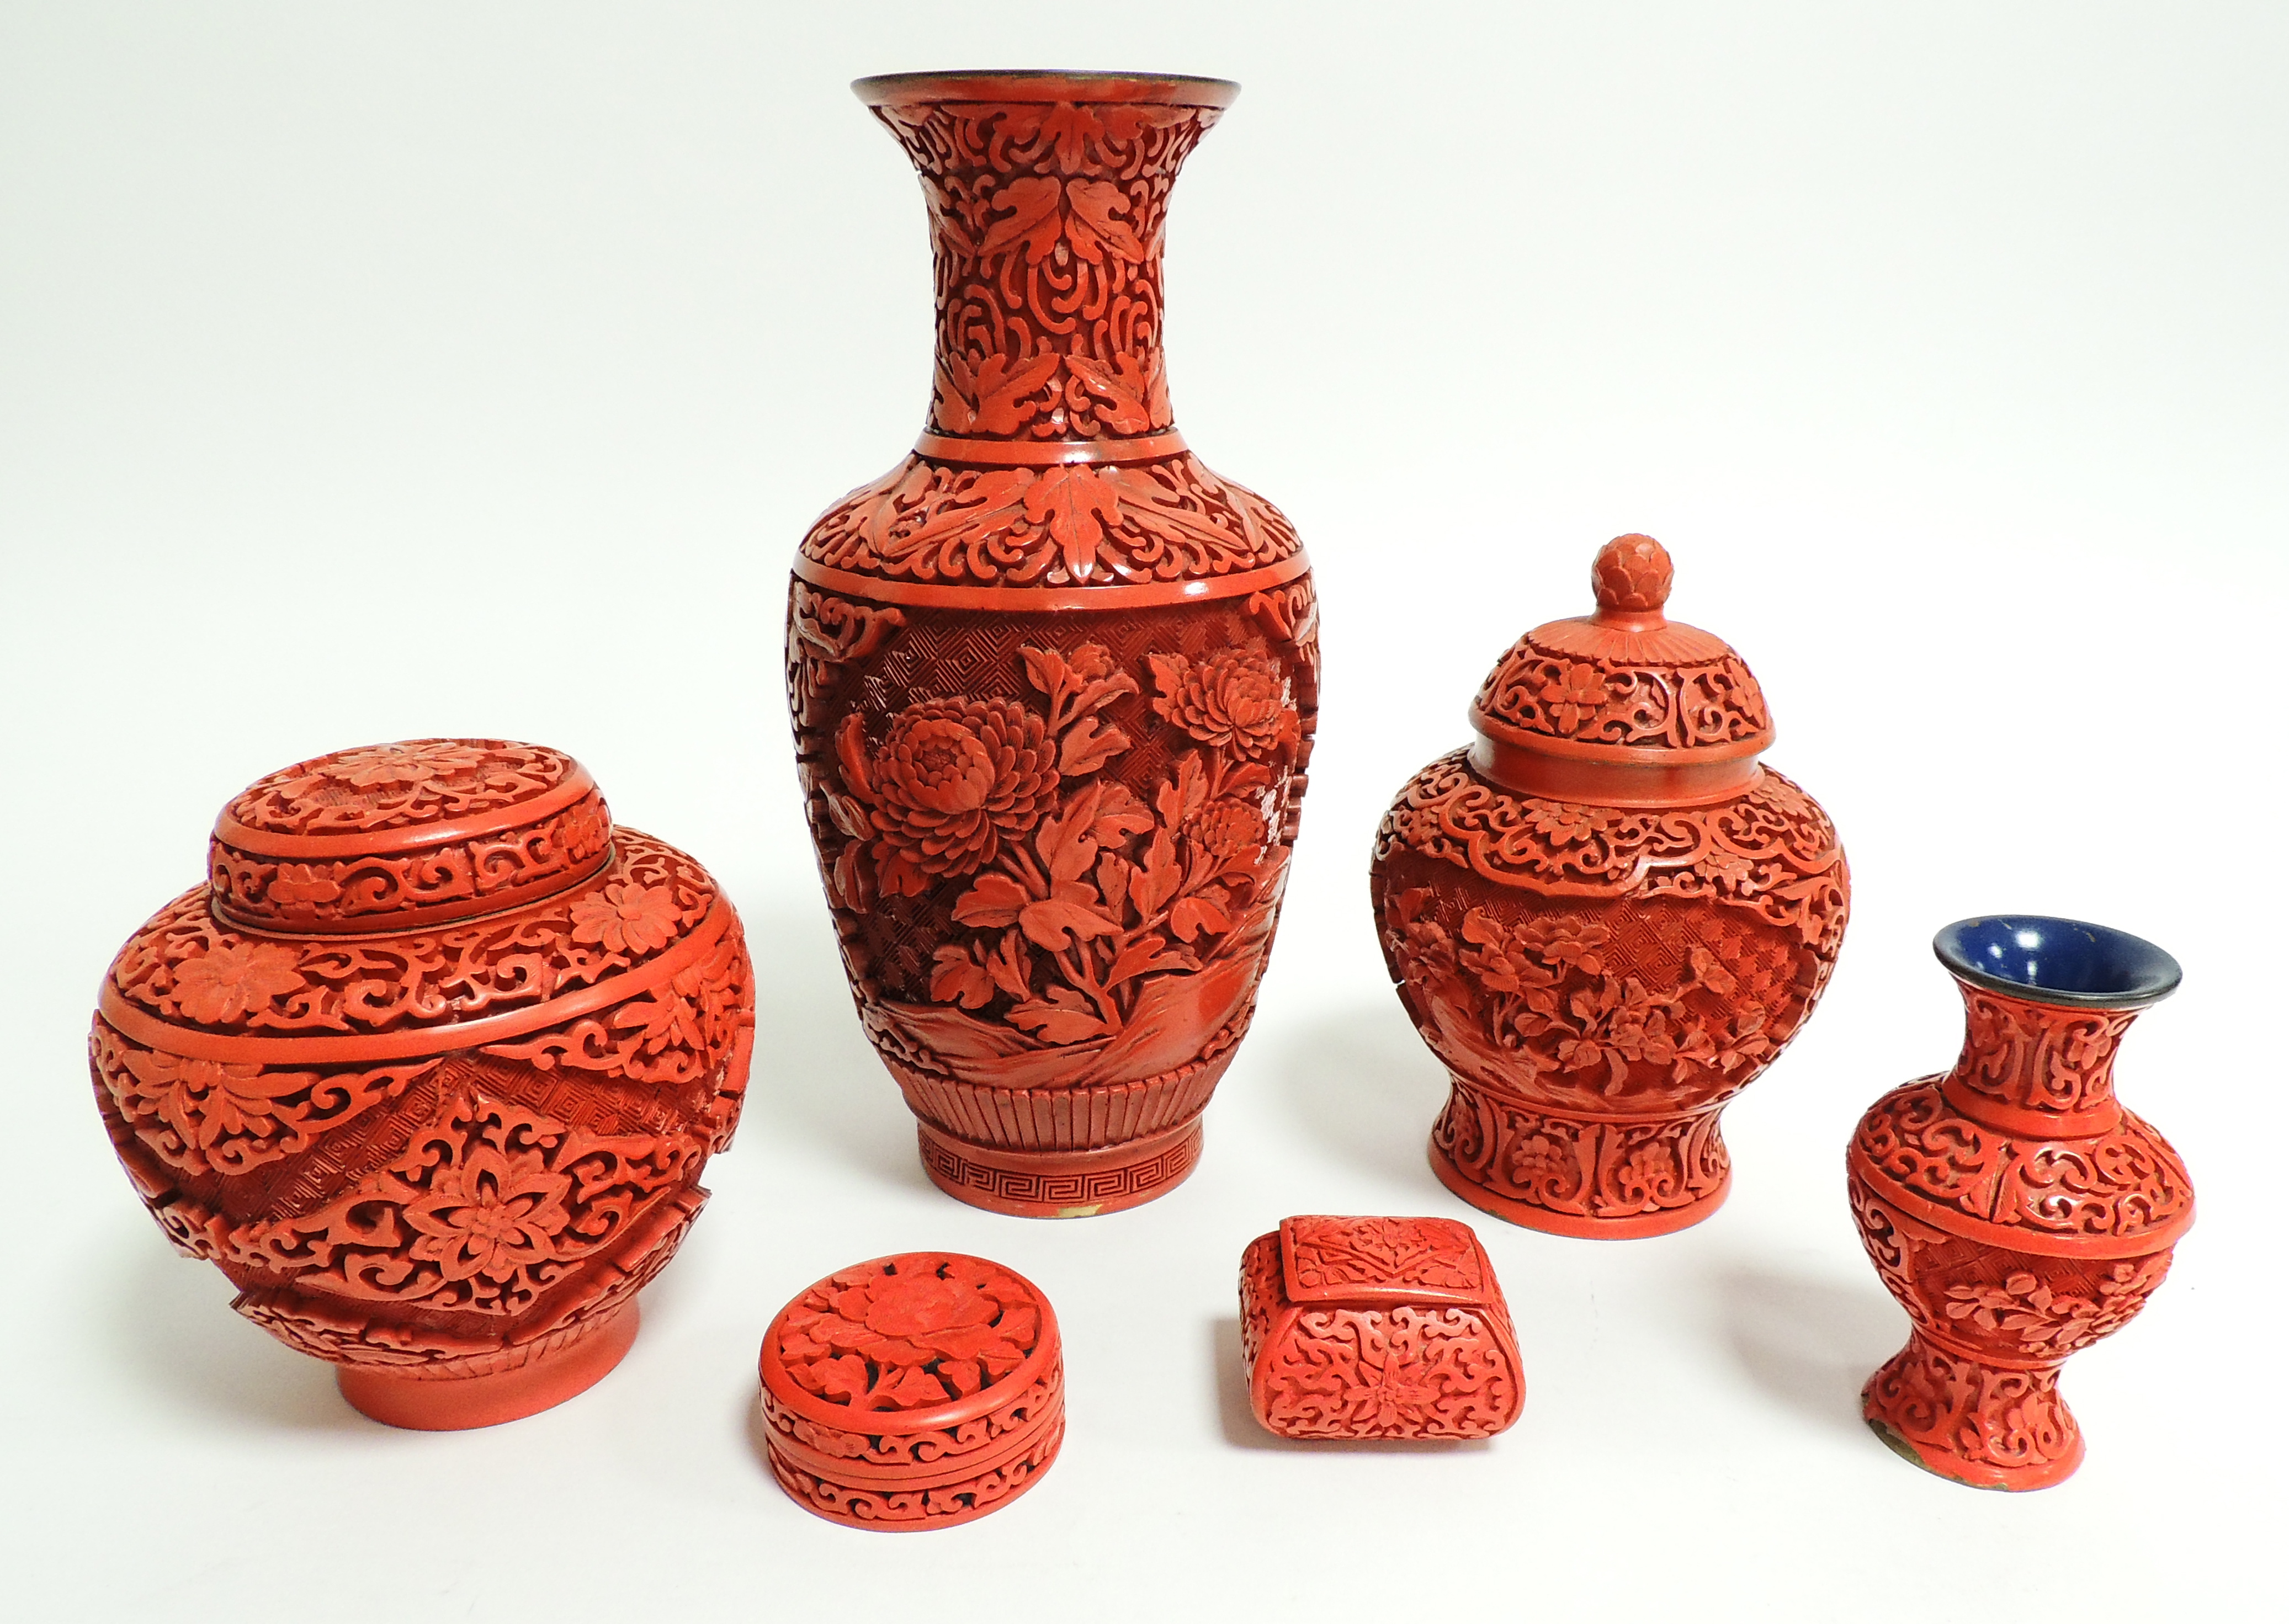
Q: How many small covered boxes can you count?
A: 2